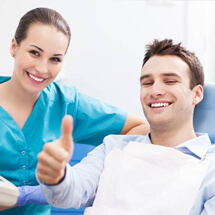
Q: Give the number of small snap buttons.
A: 3